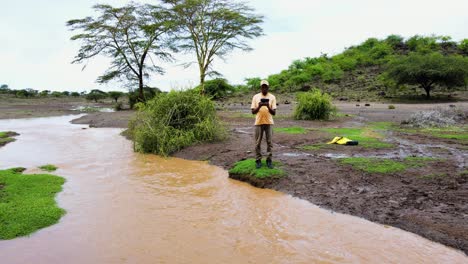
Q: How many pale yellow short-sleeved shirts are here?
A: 1